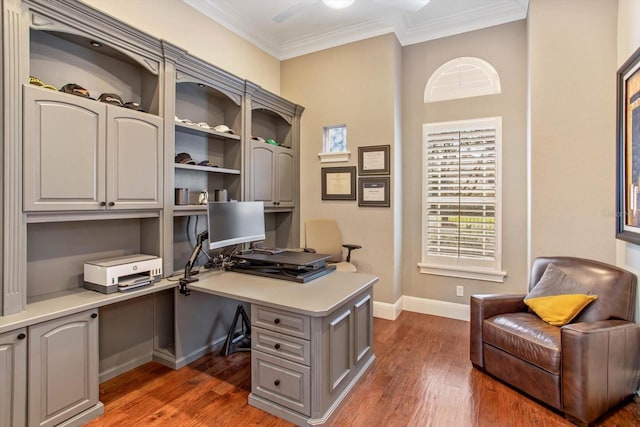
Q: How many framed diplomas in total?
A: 3